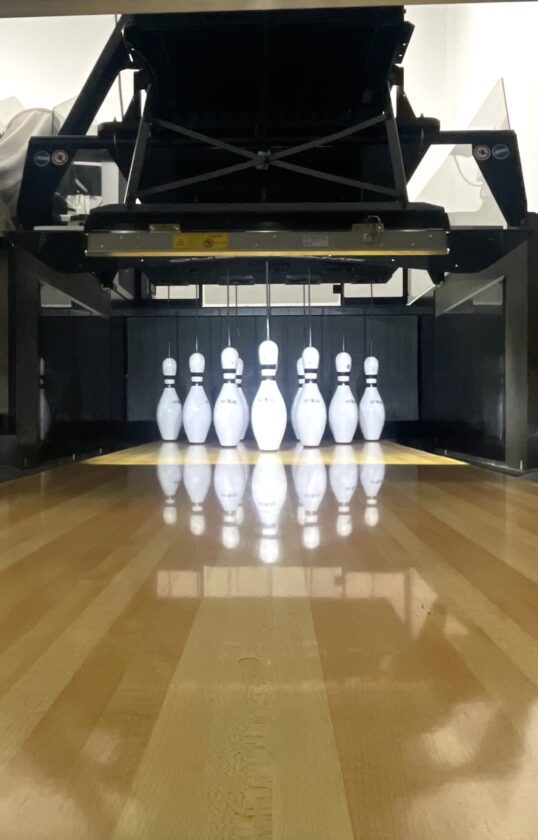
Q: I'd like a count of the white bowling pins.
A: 9